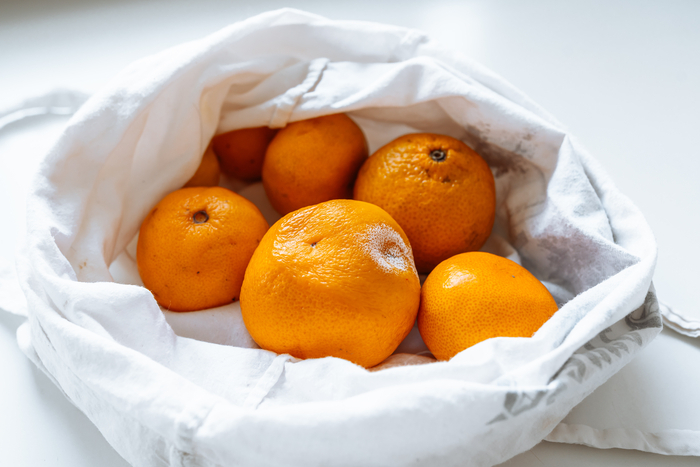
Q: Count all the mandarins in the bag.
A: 7